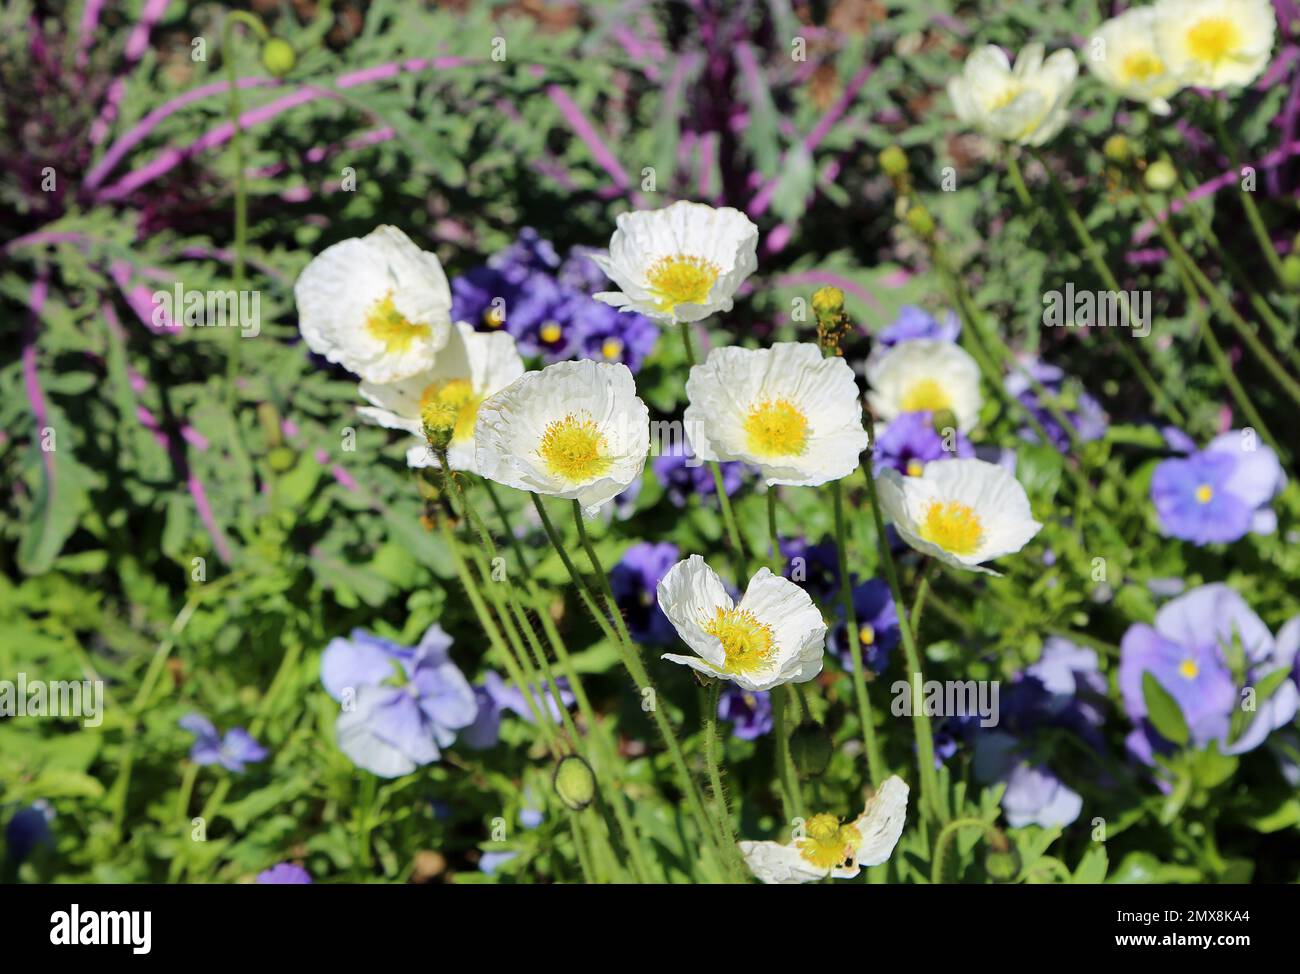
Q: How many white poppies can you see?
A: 12